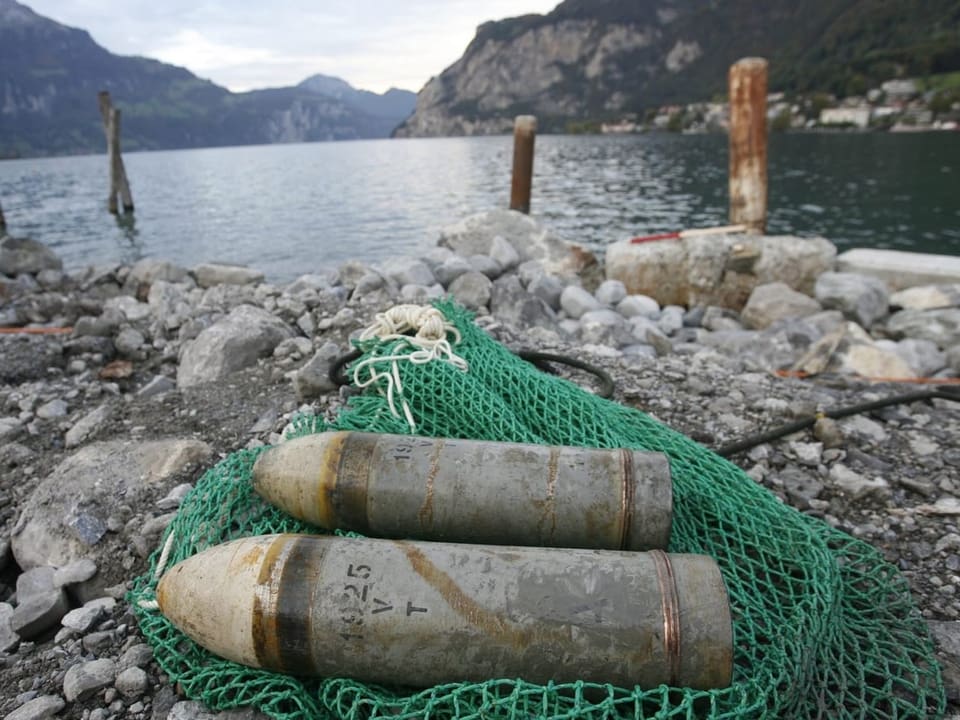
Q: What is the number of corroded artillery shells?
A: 2